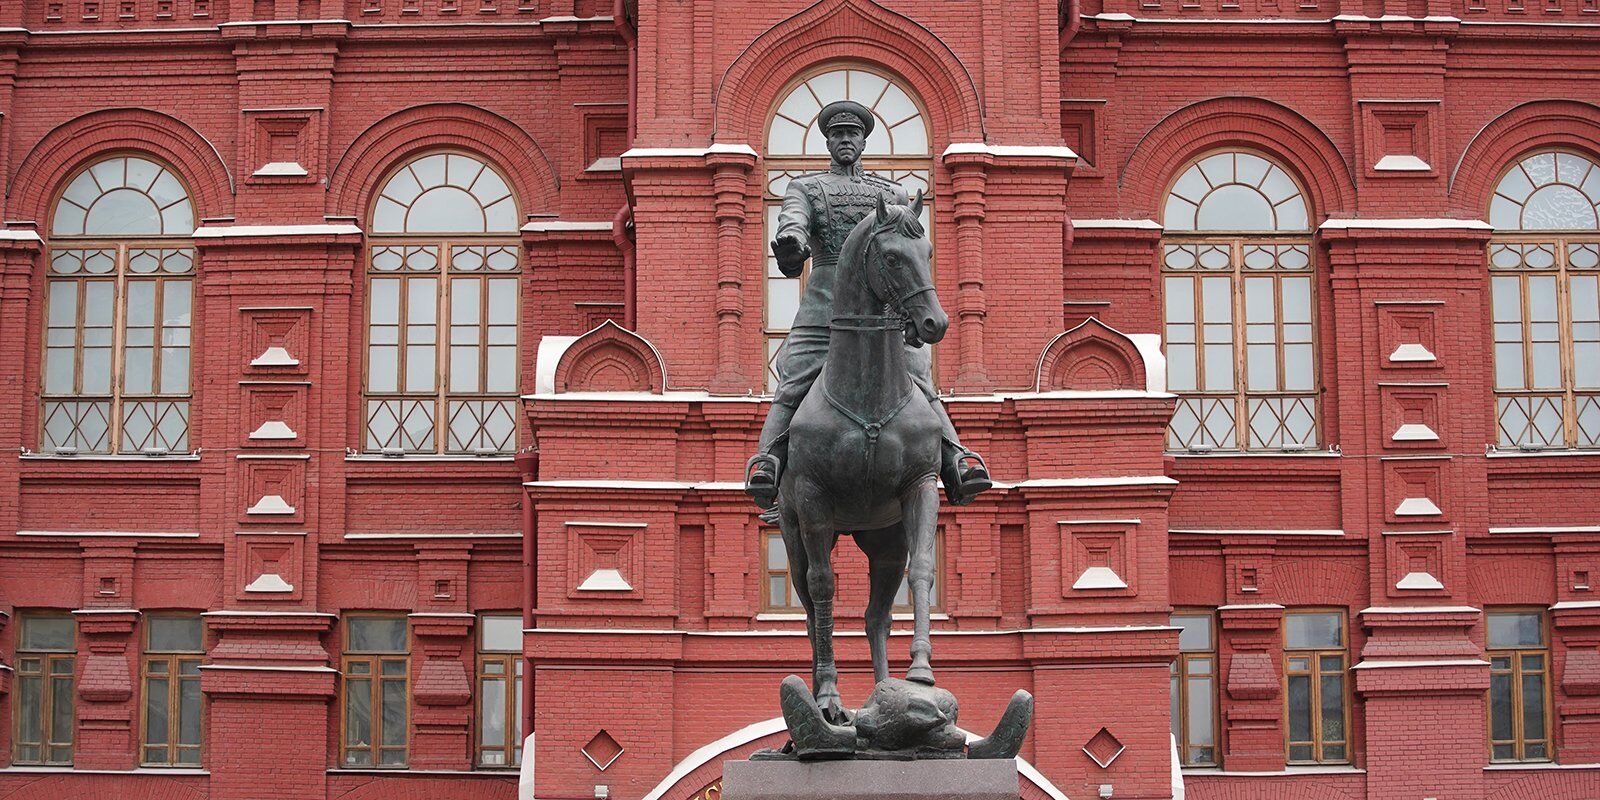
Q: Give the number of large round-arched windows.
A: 5